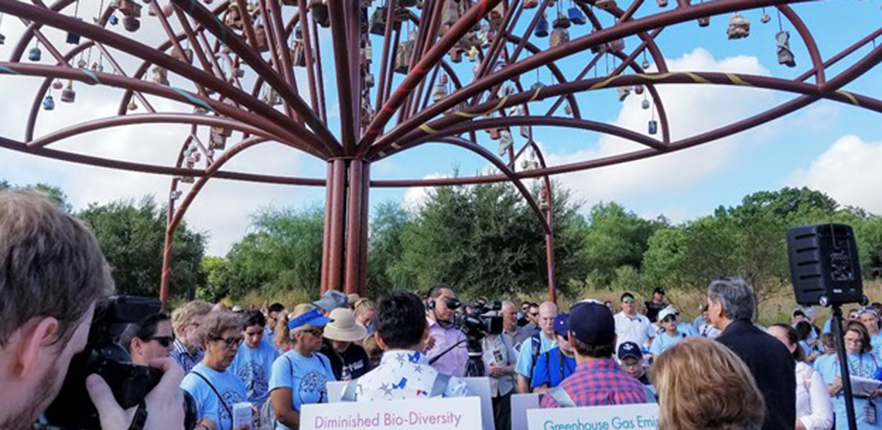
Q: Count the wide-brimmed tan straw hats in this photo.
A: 1